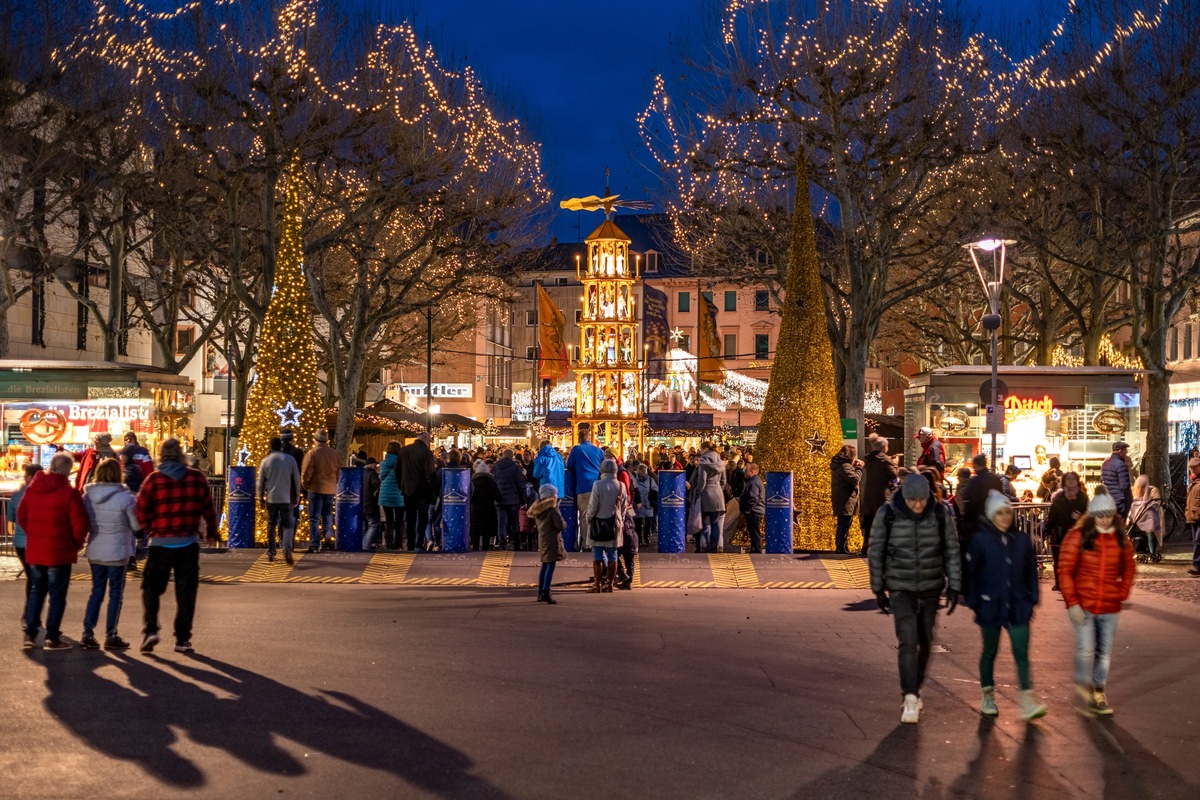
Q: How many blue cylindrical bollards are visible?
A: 6